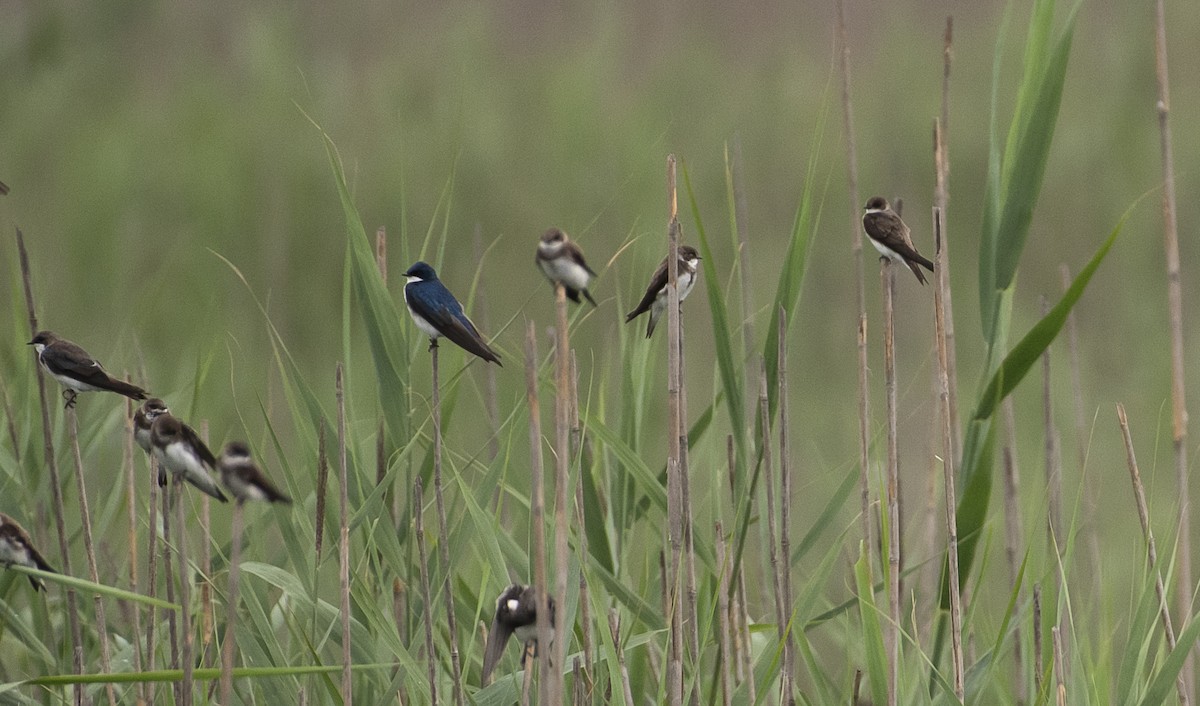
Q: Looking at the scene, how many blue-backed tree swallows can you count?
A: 1